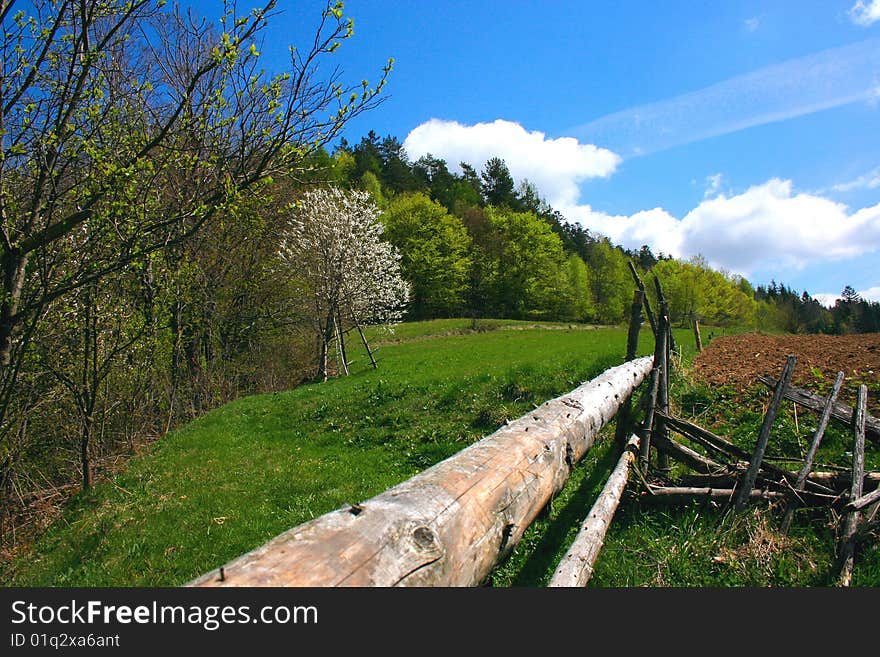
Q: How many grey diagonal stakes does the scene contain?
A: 3